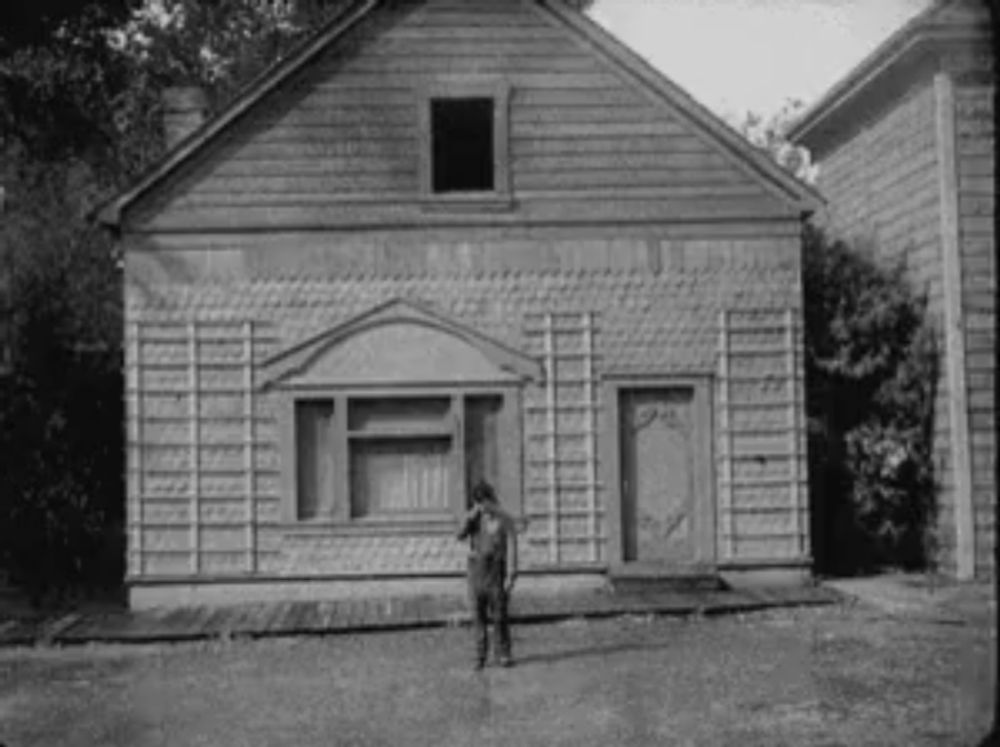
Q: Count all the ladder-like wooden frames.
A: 3